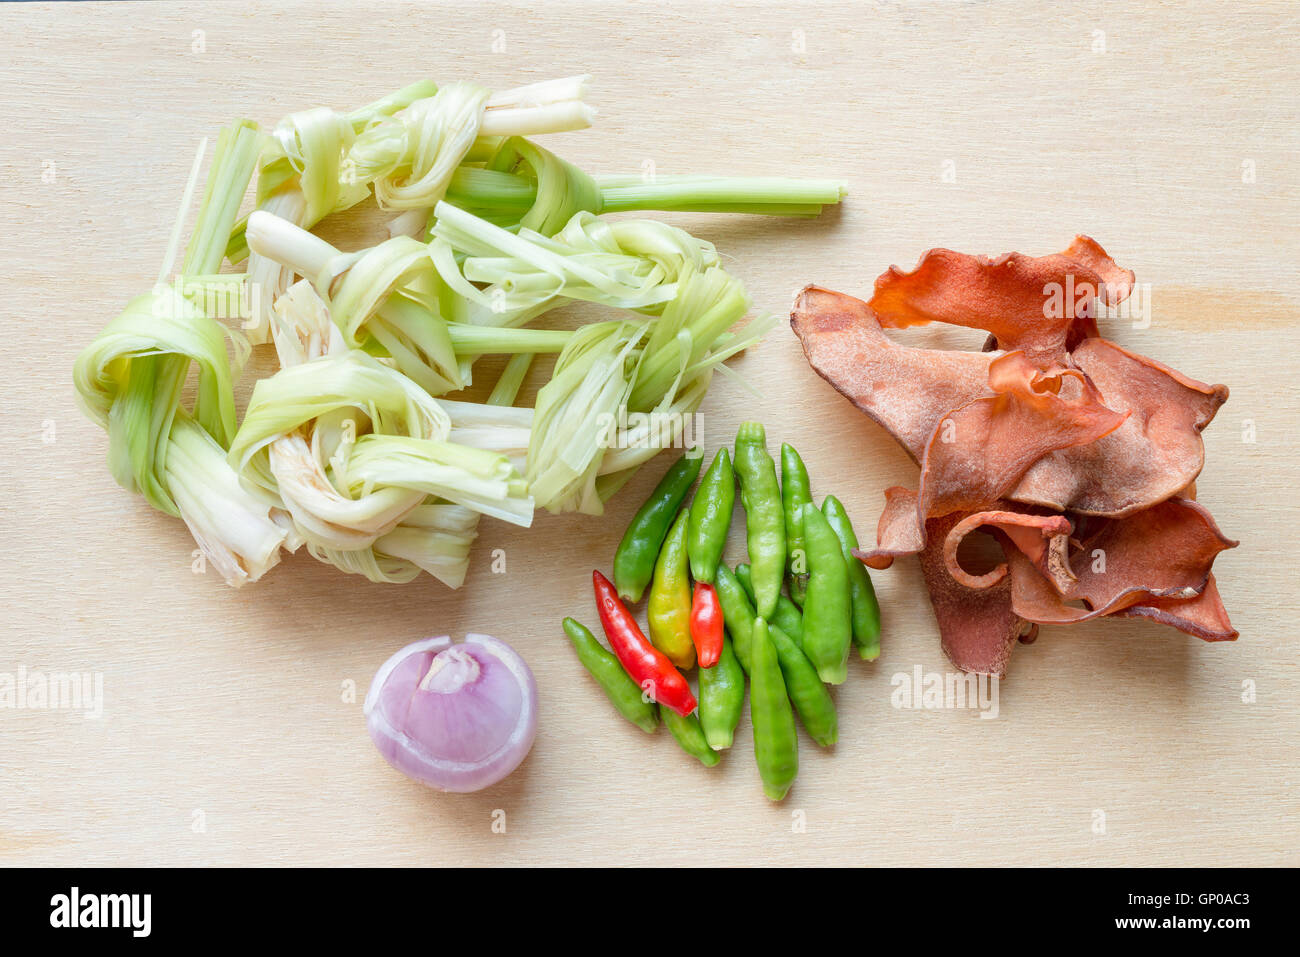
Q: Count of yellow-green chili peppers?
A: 1